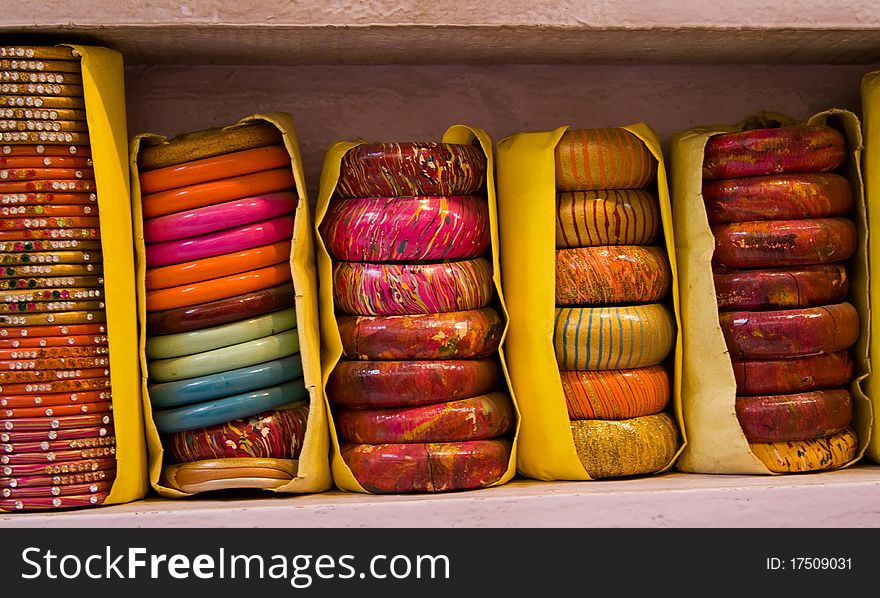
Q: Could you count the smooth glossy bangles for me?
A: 11